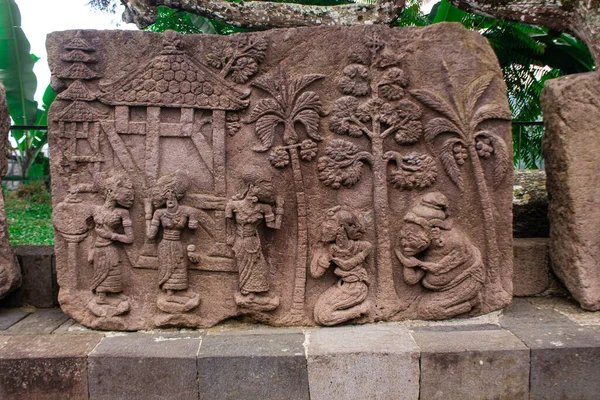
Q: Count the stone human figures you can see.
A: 5